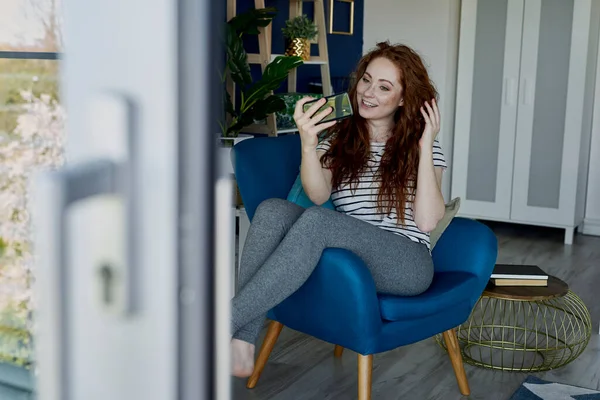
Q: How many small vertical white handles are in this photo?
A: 2